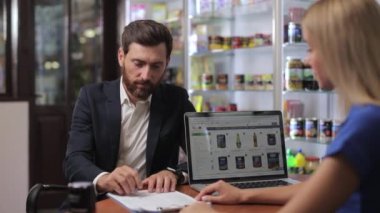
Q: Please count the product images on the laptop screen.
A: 8